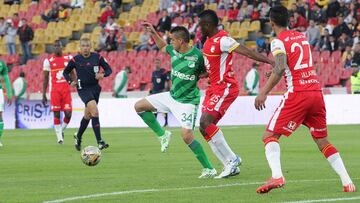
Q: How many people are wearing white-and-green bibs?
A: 3